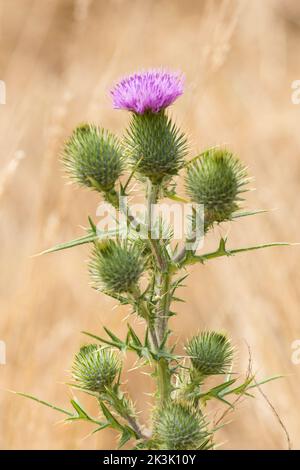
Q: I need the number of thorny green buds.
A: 6